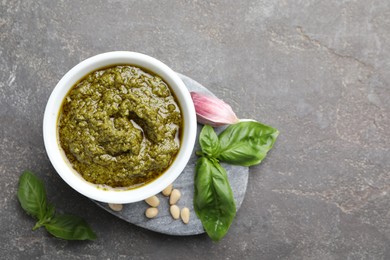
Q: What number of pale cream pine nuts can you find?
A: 7